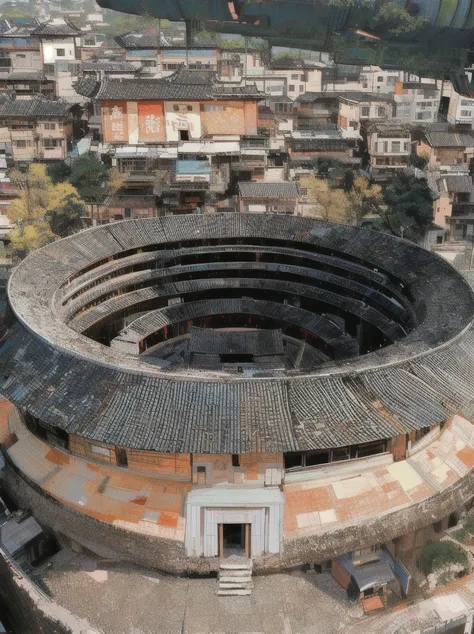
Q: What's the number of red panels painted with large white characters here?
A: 2